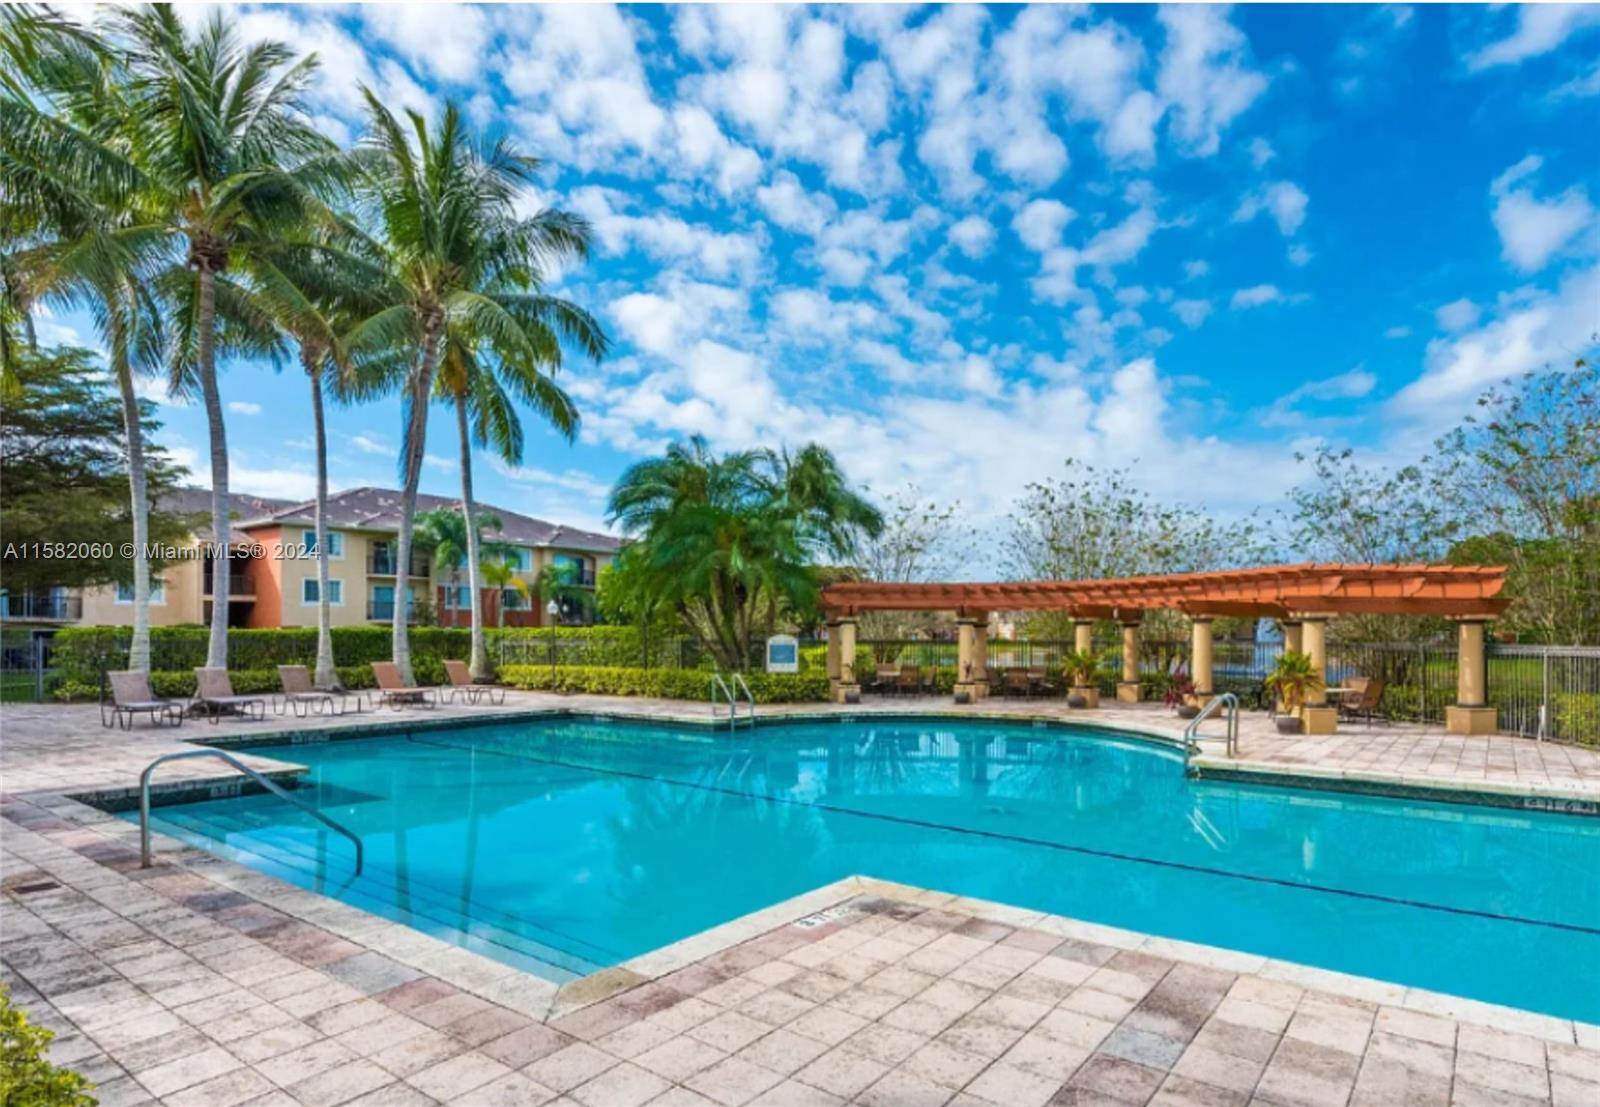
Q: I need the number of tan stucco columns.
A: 10